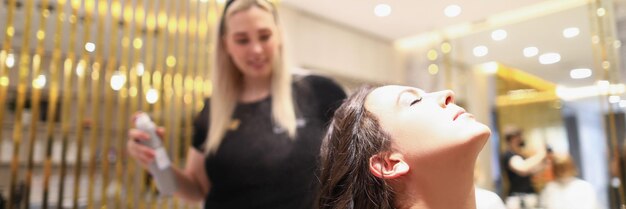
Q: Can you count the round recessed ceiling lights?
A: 8